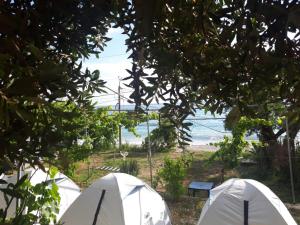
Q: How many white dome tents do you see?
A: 3